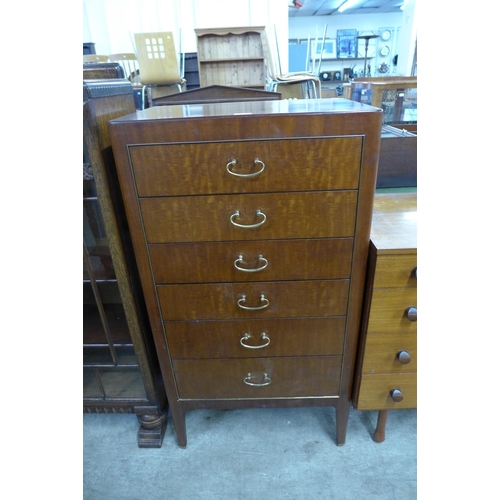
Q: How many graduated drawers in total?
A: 6